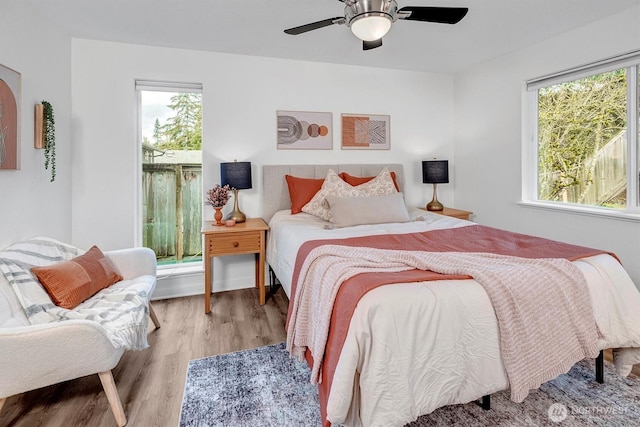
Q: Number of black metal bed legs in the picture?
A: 3